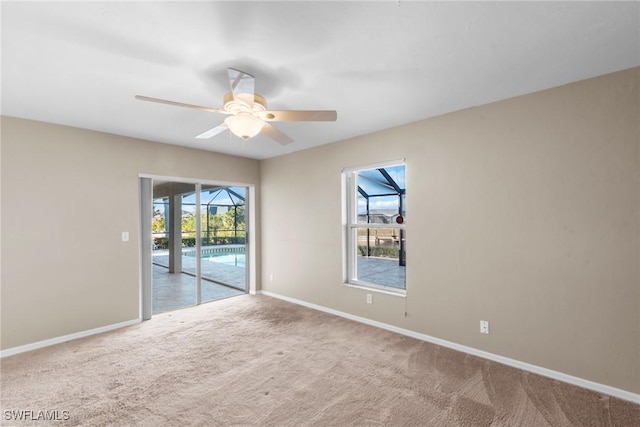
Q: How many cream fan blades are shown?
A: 5